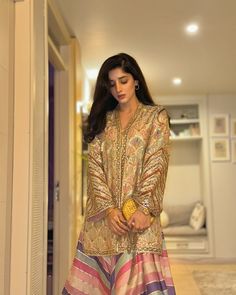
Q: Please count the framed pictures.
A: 4